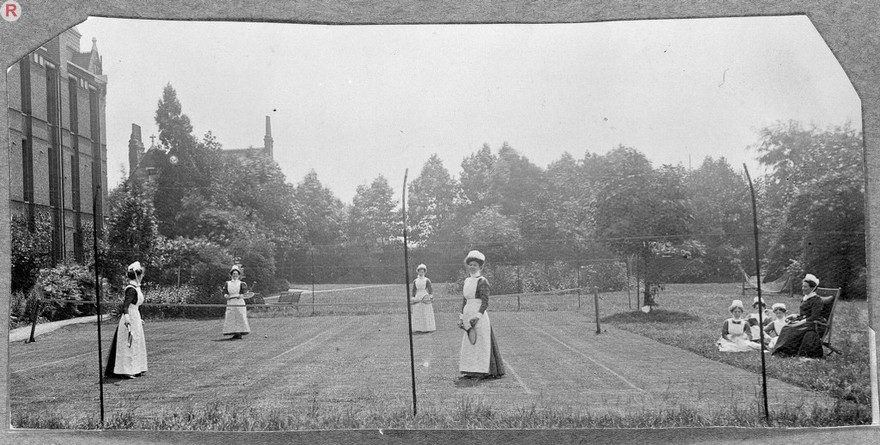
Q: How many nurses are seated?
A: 4